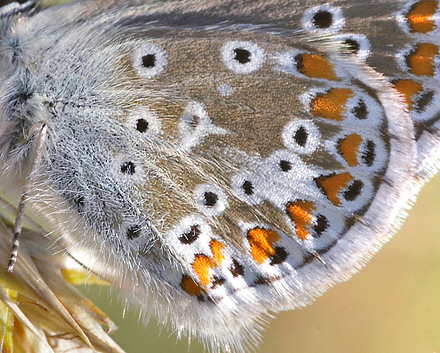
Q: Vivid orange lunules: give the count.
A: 12